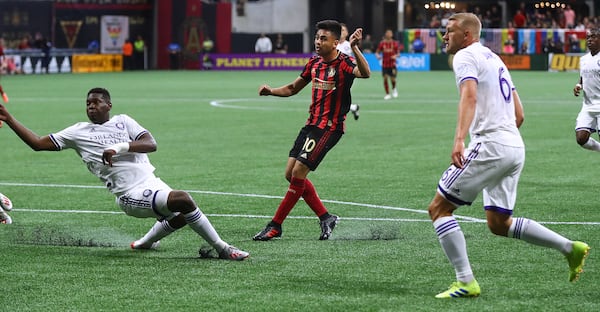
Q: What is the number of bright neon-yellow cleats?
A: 2